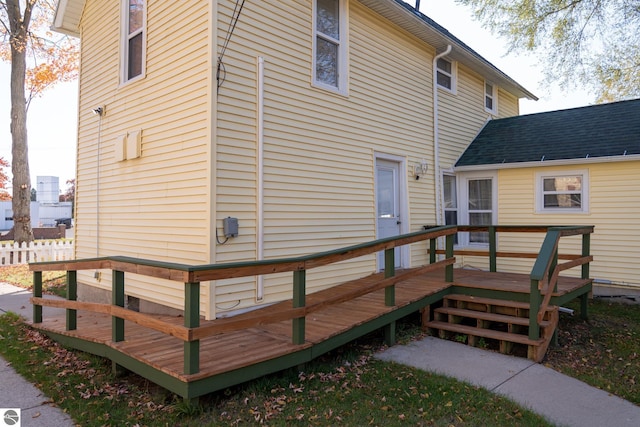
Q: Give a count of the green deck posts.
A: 12